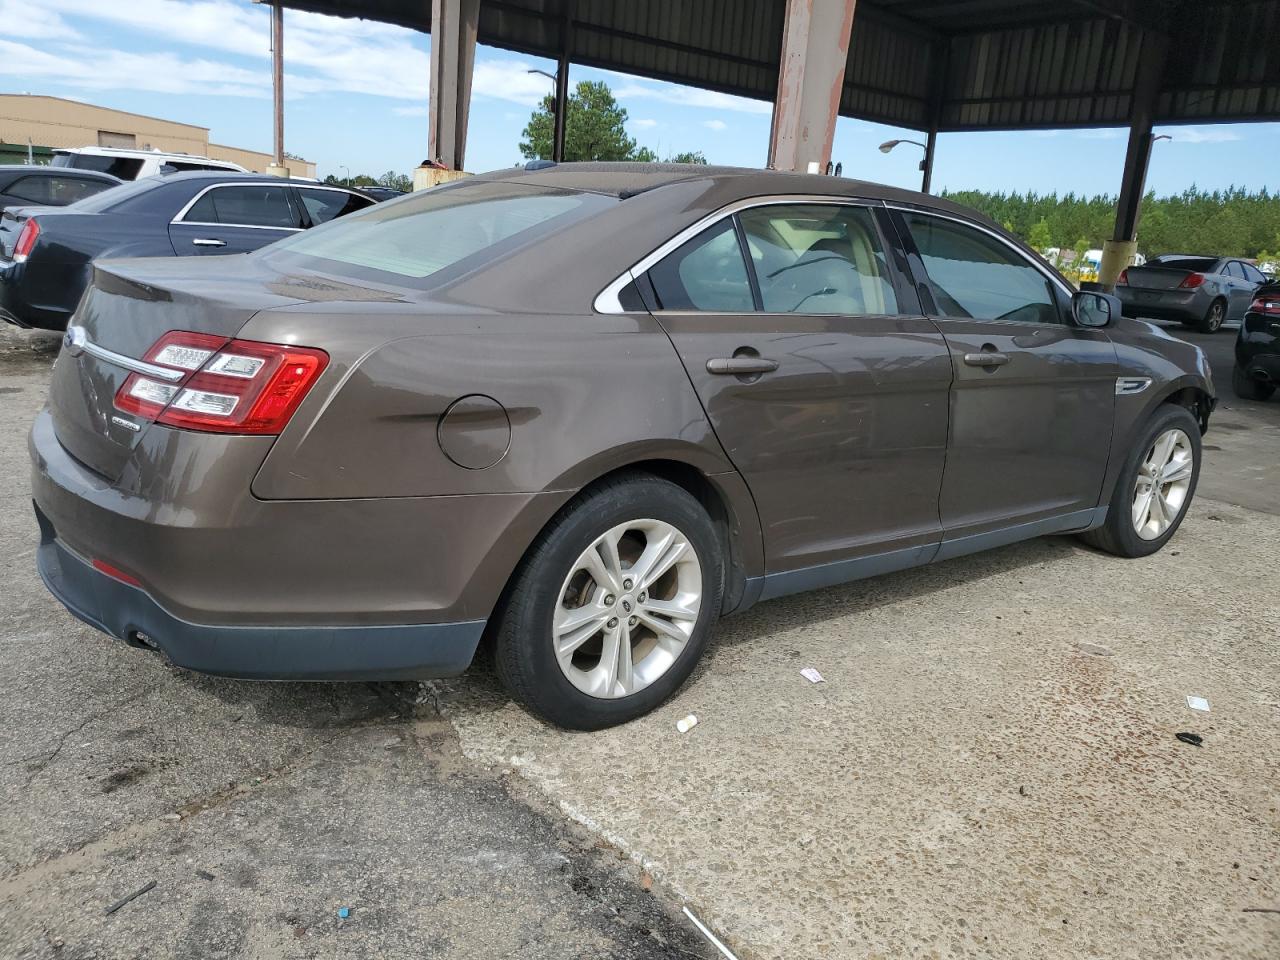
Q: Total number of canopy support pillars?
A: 6